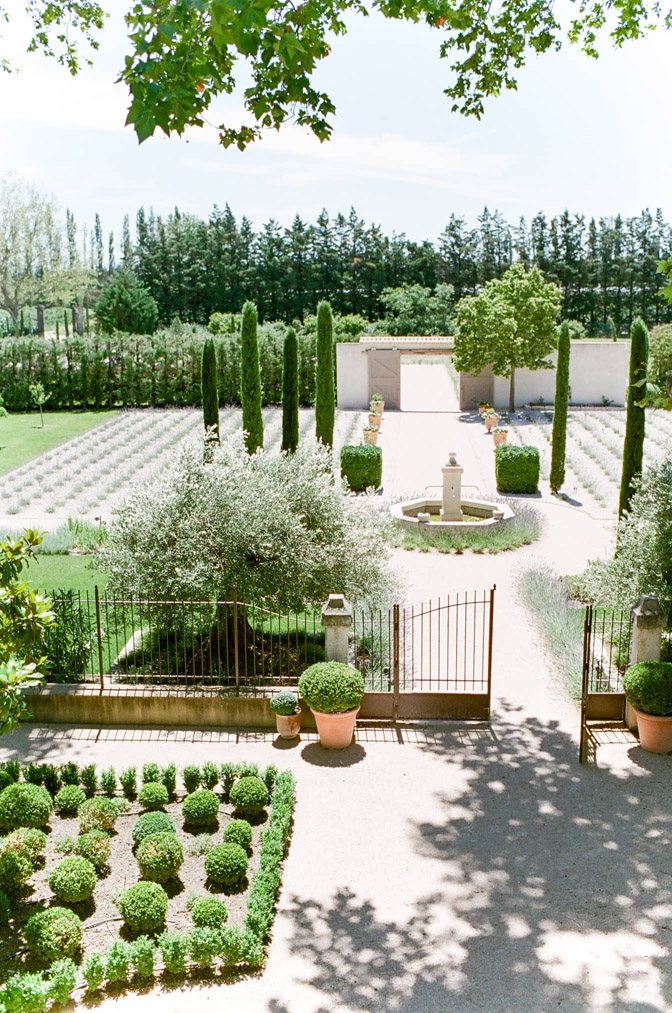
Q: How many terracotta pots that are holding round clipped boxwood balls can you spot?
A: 3